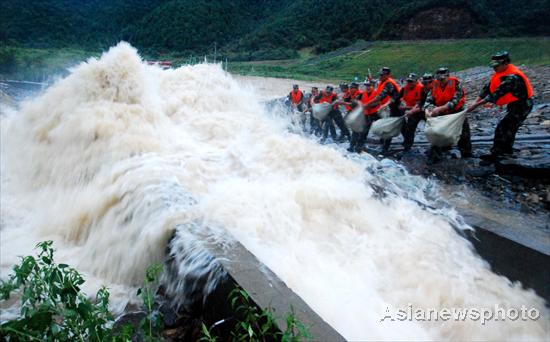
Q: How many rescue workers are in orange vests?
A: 11